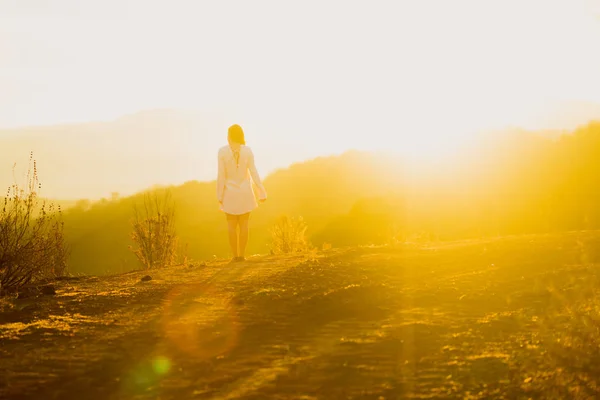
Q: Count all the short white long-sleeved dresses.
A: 1